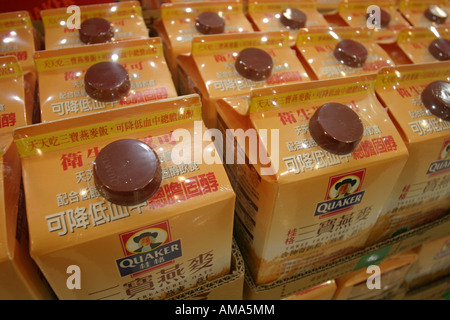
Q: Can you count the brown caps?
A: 12